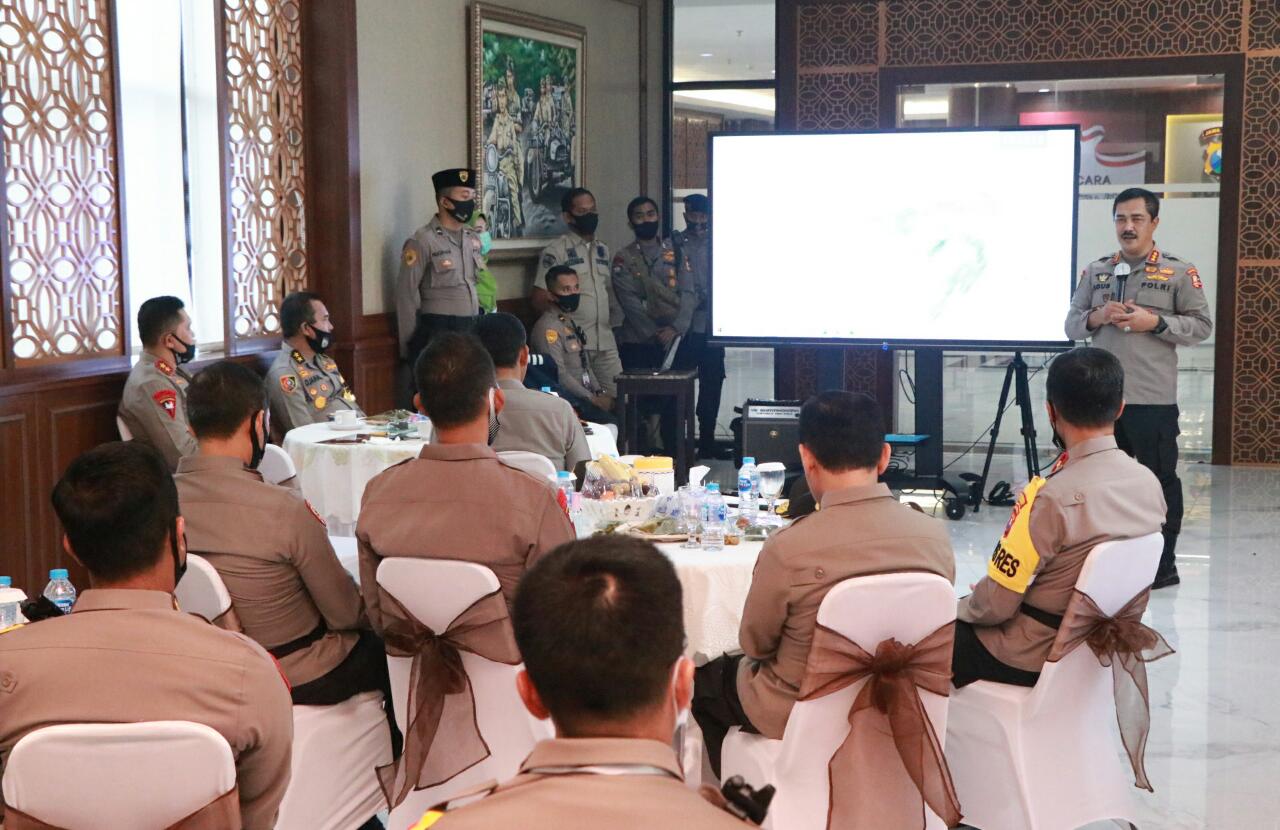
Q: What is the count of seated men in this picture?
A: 10